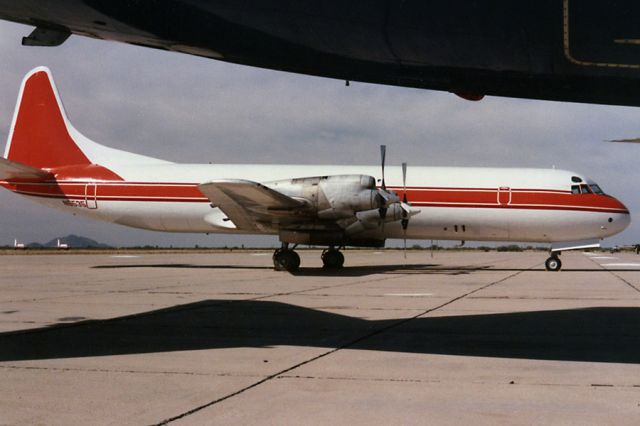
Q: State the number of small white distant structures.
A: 2